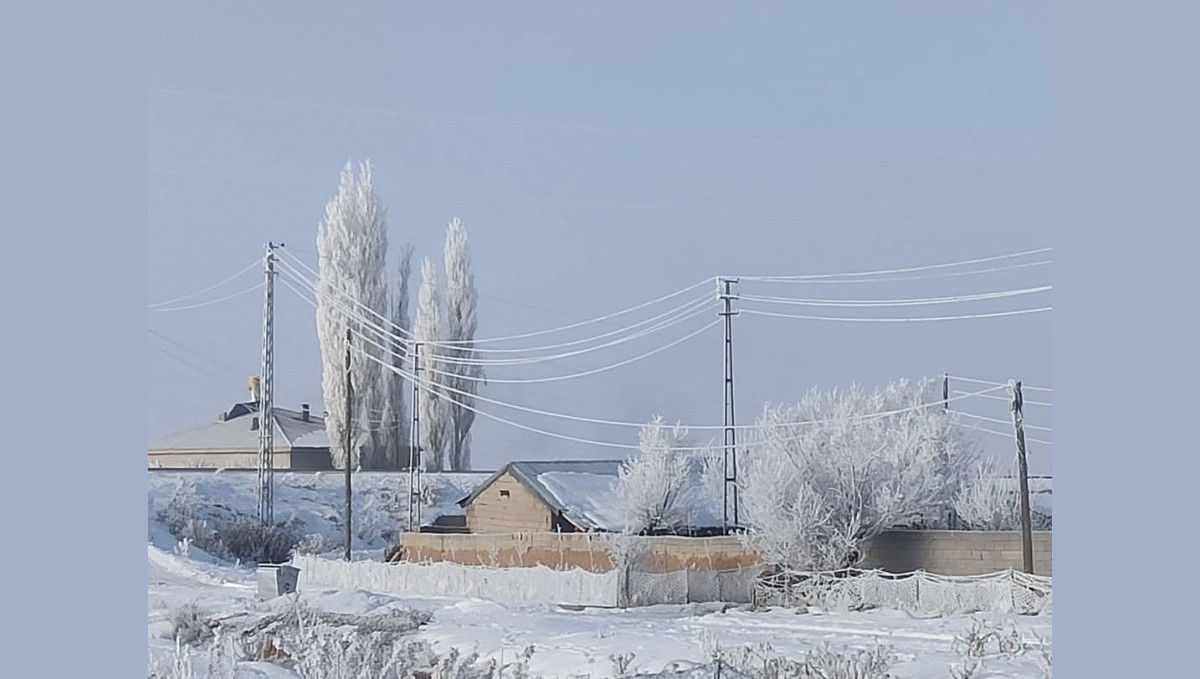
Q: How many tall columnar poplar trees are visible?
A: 4